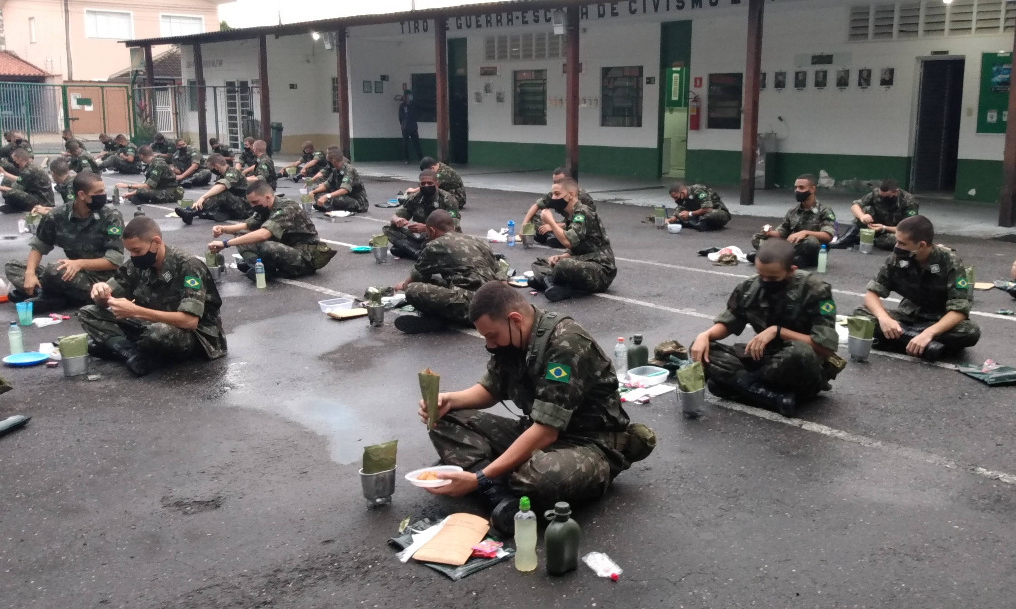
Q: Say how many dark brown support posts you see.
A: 8